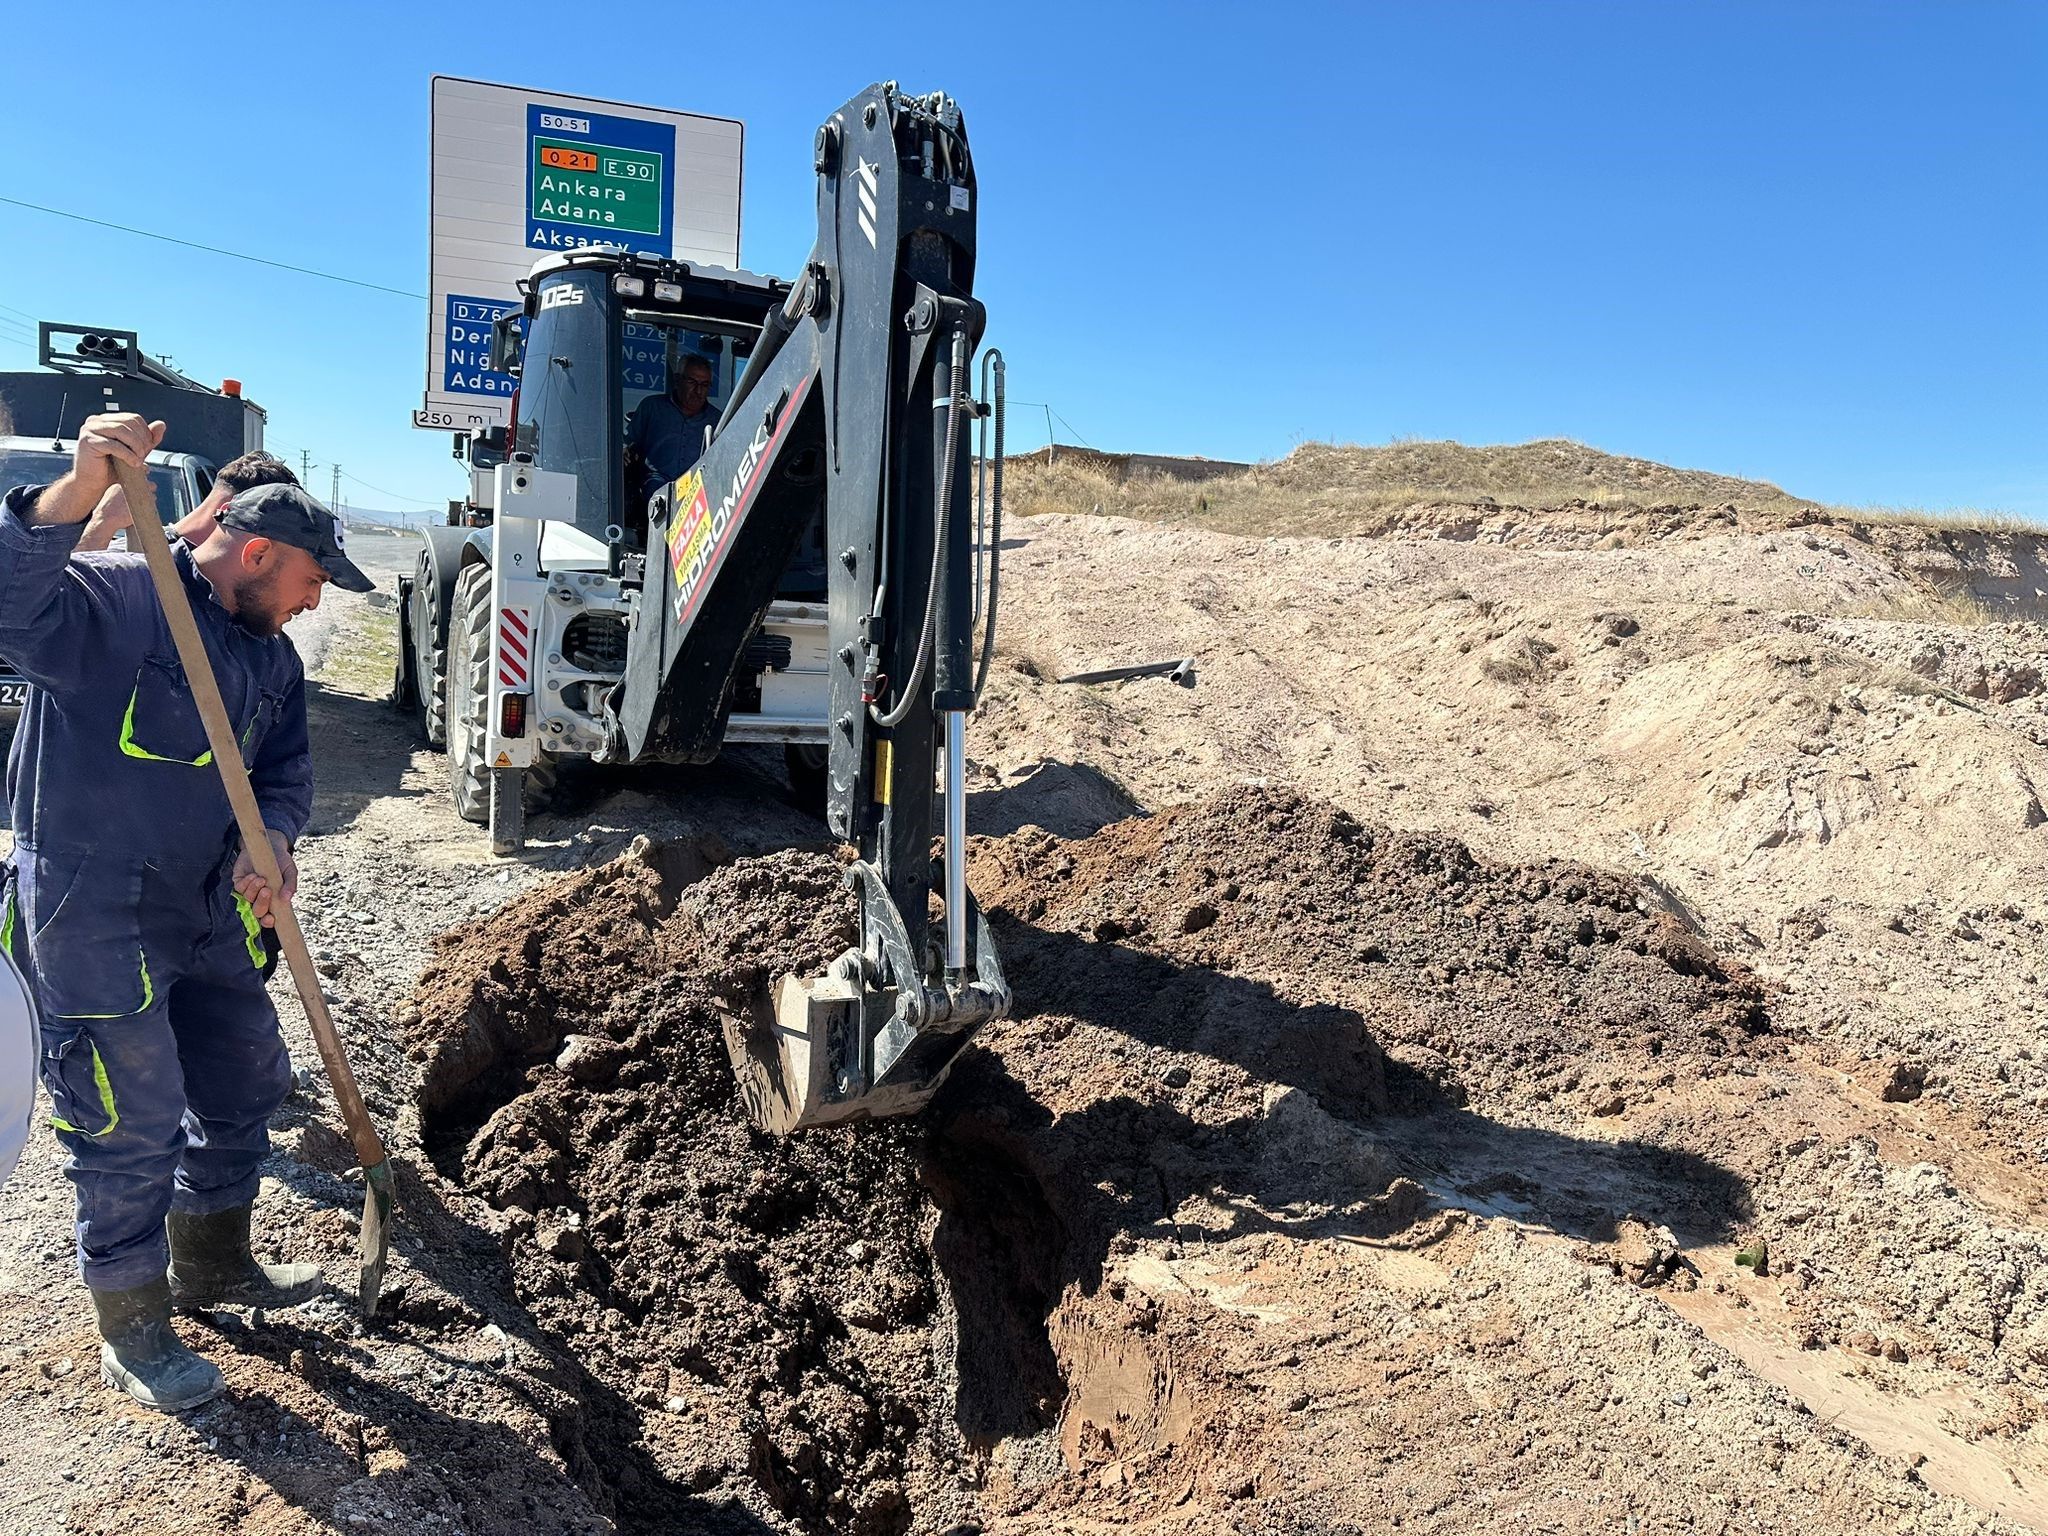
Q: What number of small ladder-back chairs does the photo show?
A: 0